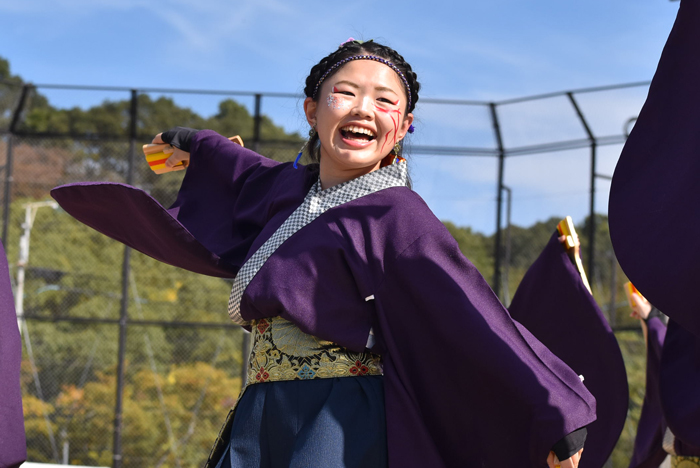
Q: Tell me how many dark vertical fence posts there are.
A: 5